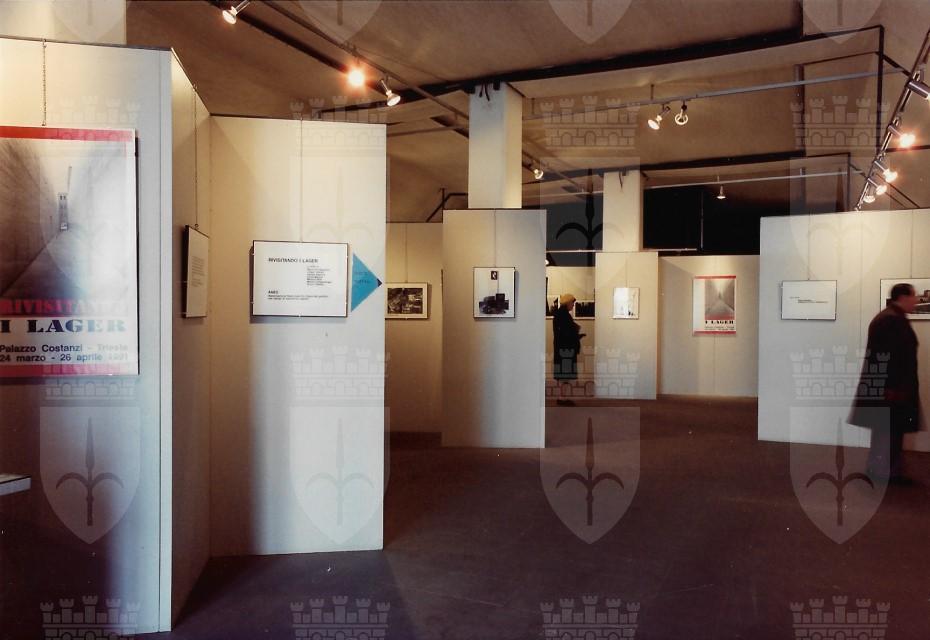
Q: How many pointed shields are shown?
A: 12